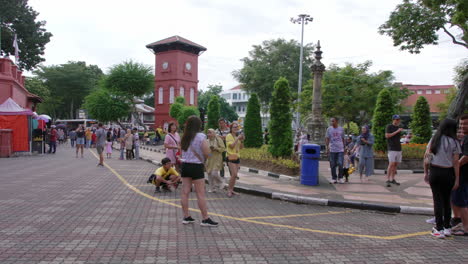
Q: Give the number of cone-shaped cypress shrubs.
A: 5